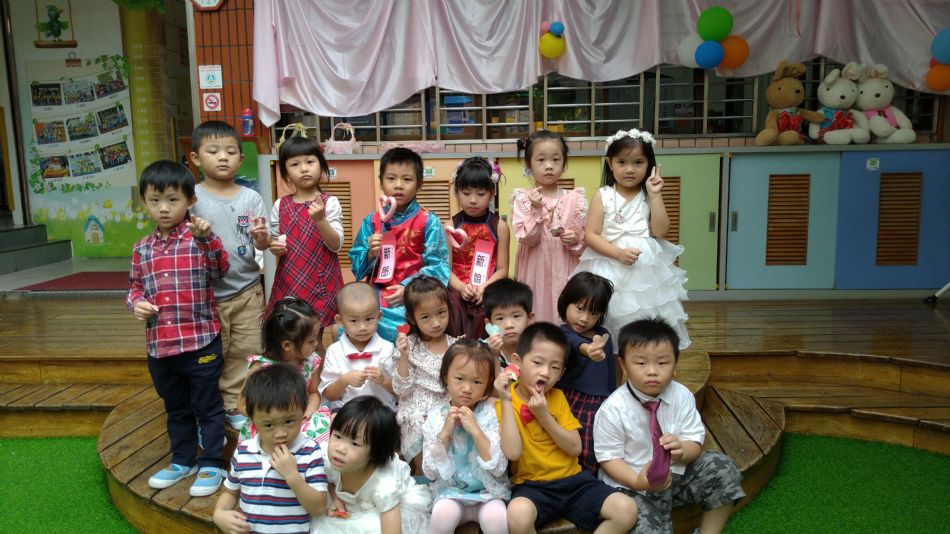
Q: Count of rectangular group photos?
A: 9